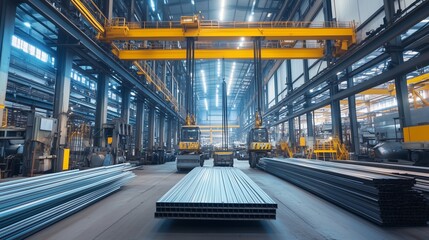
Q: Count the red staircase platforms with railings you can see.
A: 0